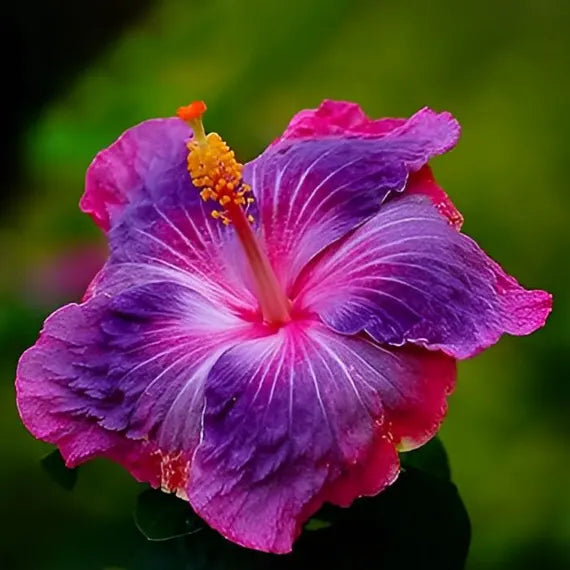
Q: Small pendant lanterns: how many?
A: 0